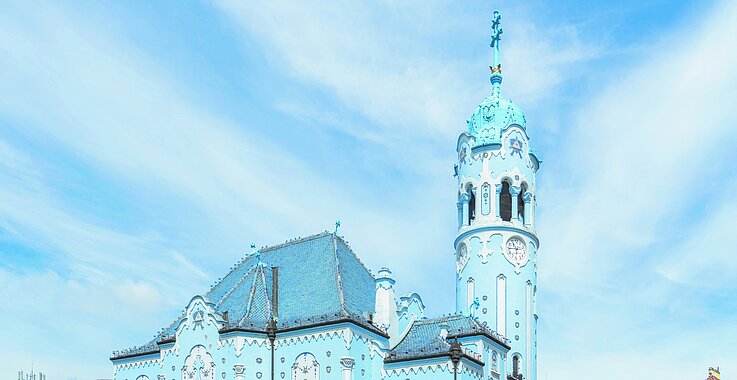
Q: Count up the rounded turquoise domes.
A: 1